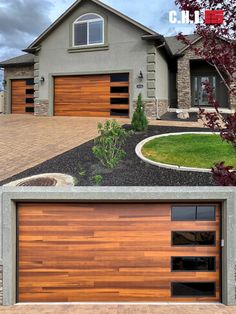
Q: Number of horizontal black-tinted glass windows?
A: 12